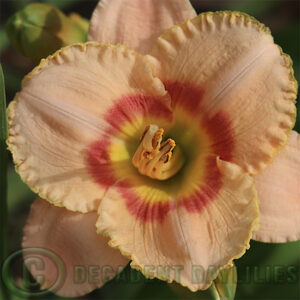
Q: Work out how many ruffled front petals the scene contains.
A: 3